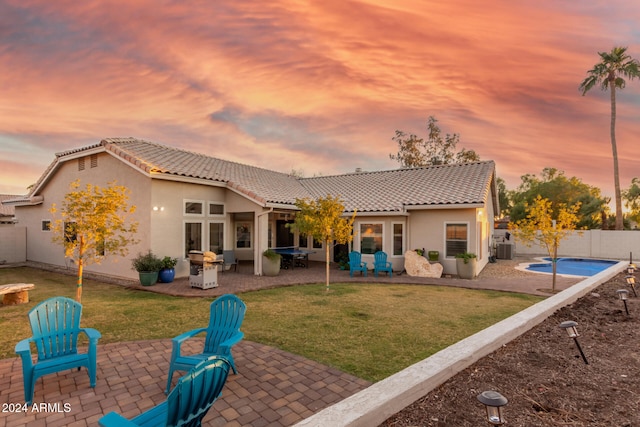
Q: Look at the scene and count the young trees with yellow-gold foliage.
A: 3